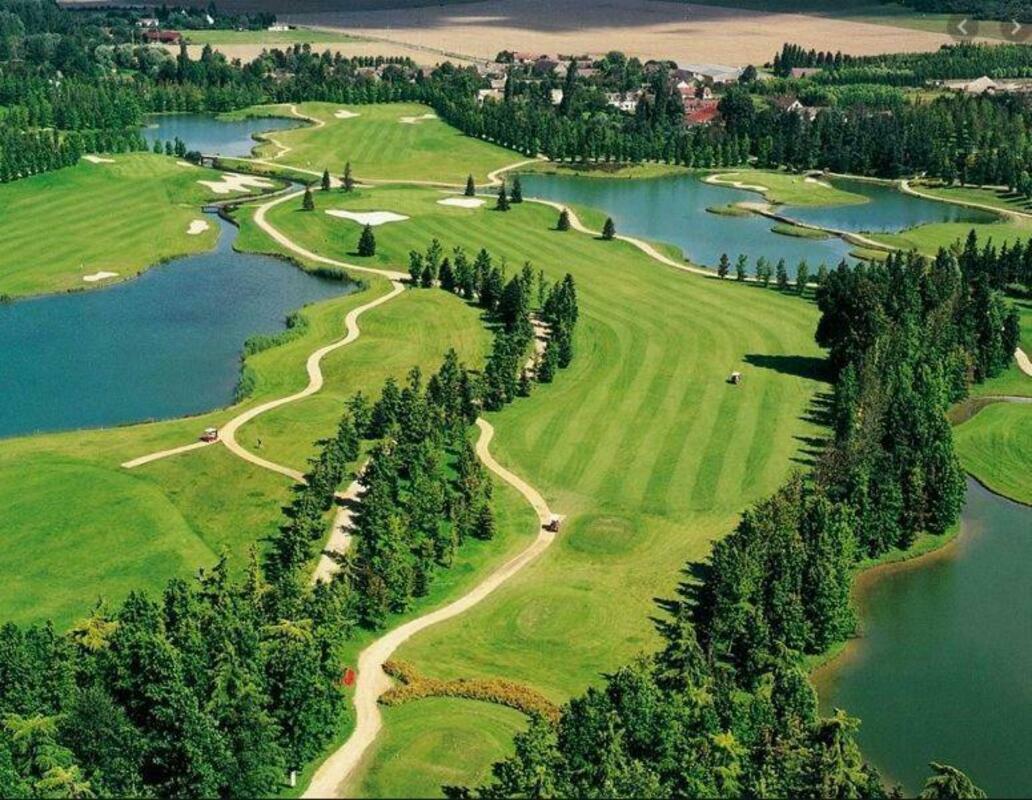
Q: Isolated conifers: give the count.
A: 9